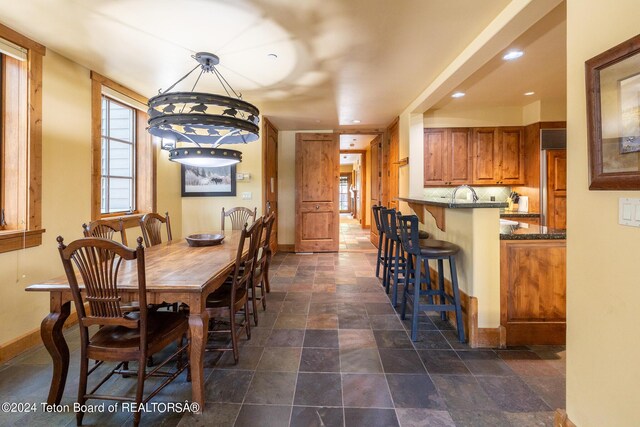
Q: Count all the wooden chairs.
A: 6